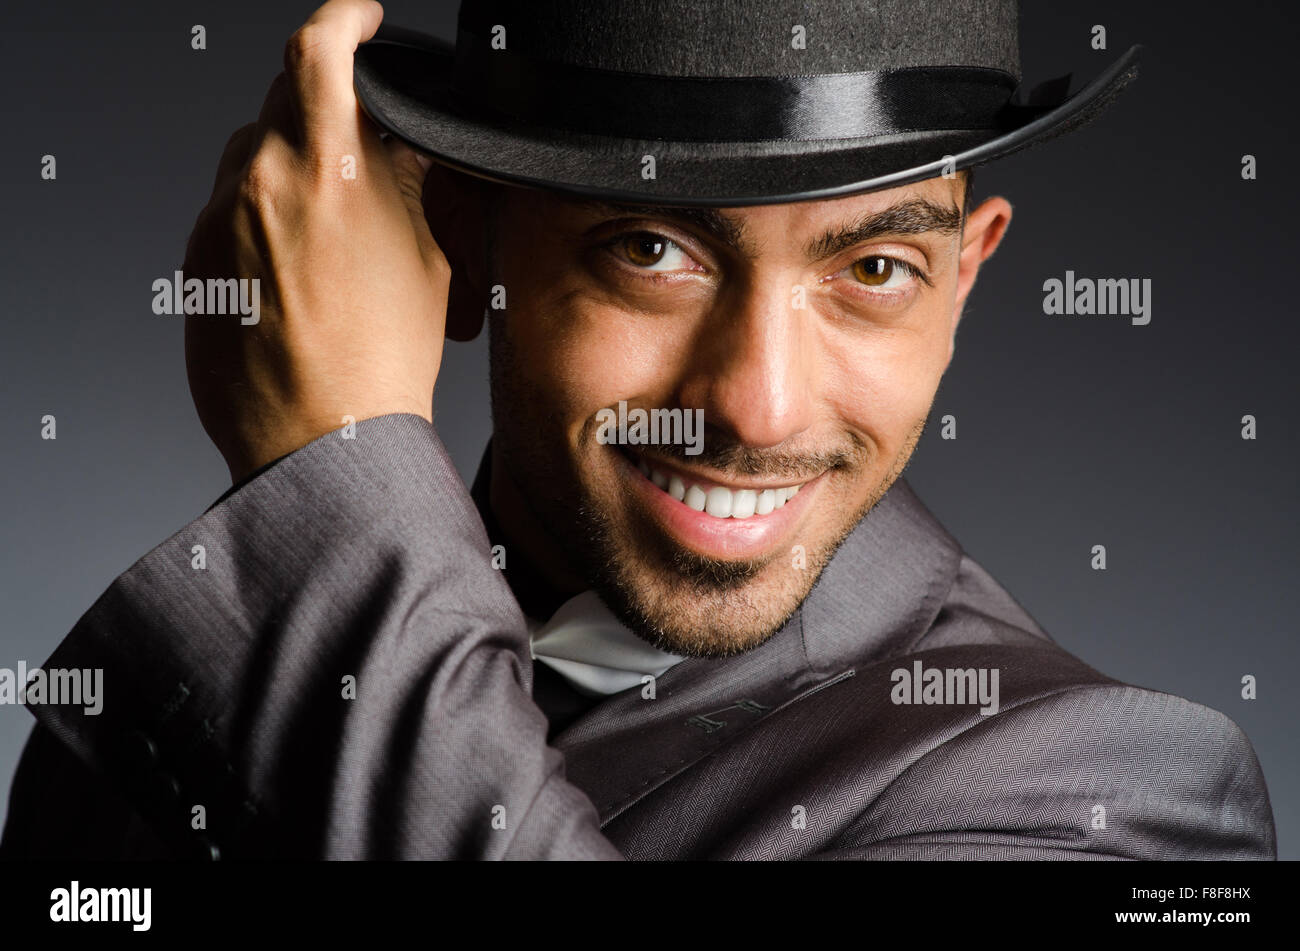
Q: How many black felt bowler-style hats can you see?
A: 1